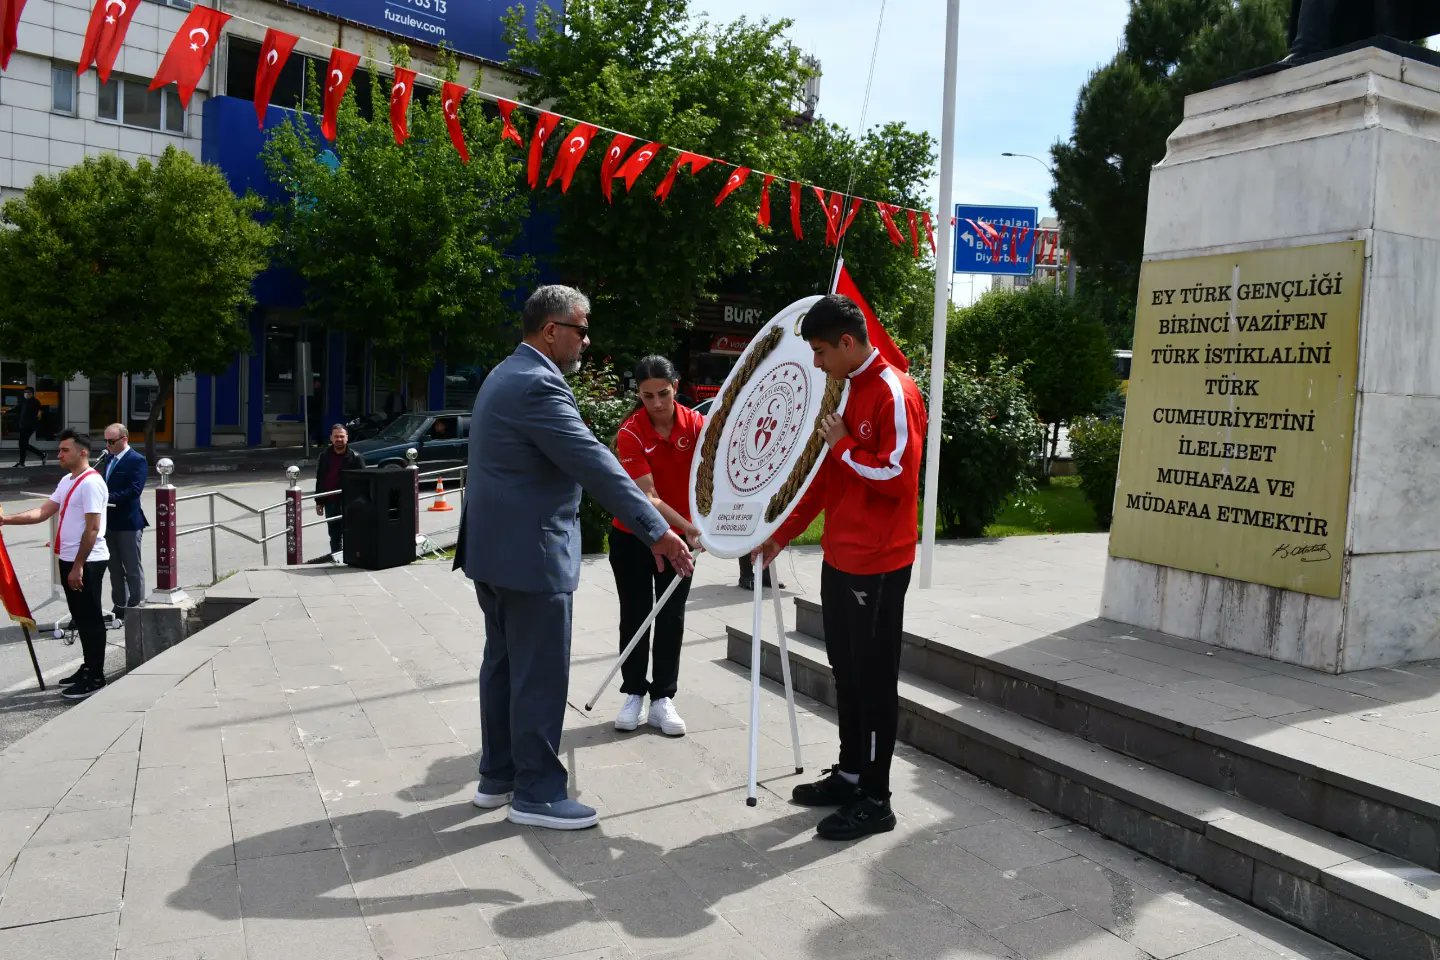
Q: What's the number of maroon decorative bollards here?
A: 3